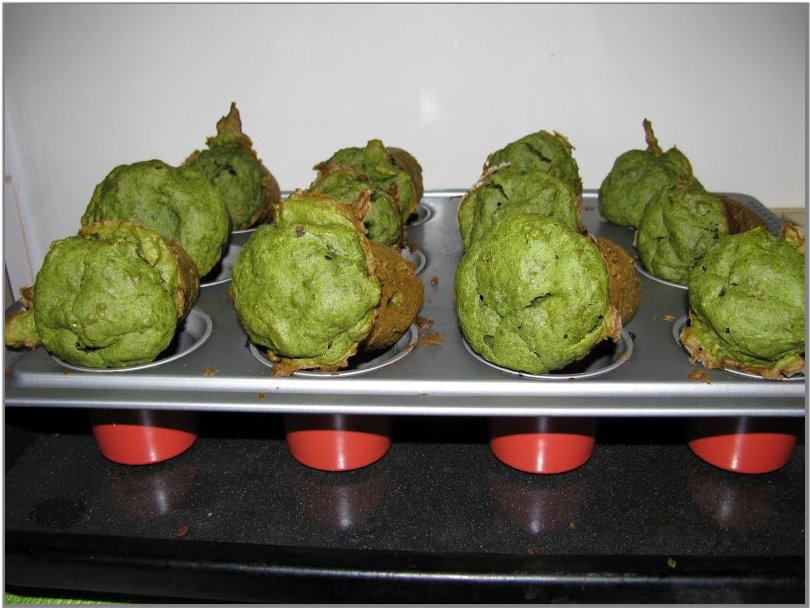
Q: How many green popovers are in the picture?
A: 12